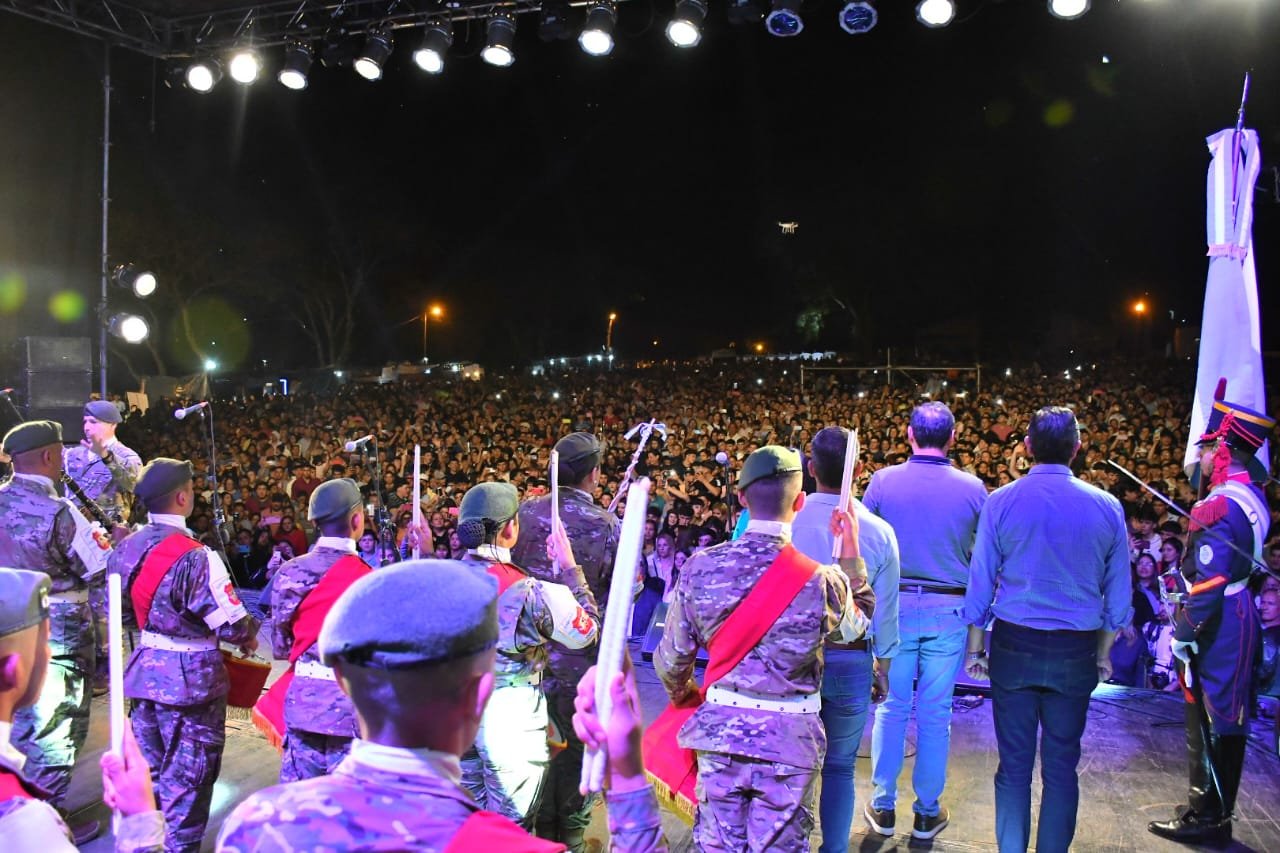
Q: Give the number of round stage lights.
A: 14